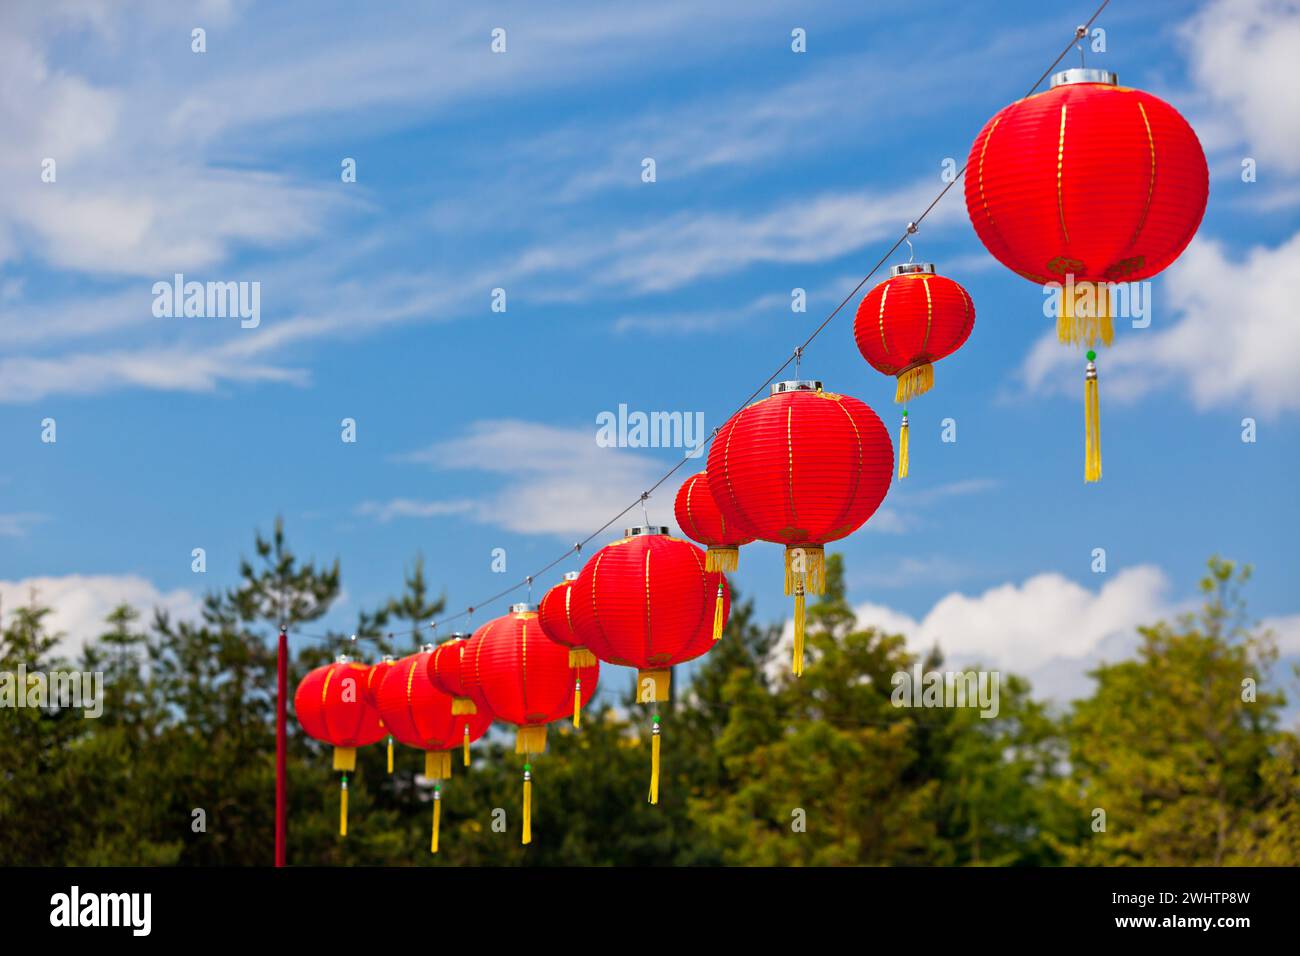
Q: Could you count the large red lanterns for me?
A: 6